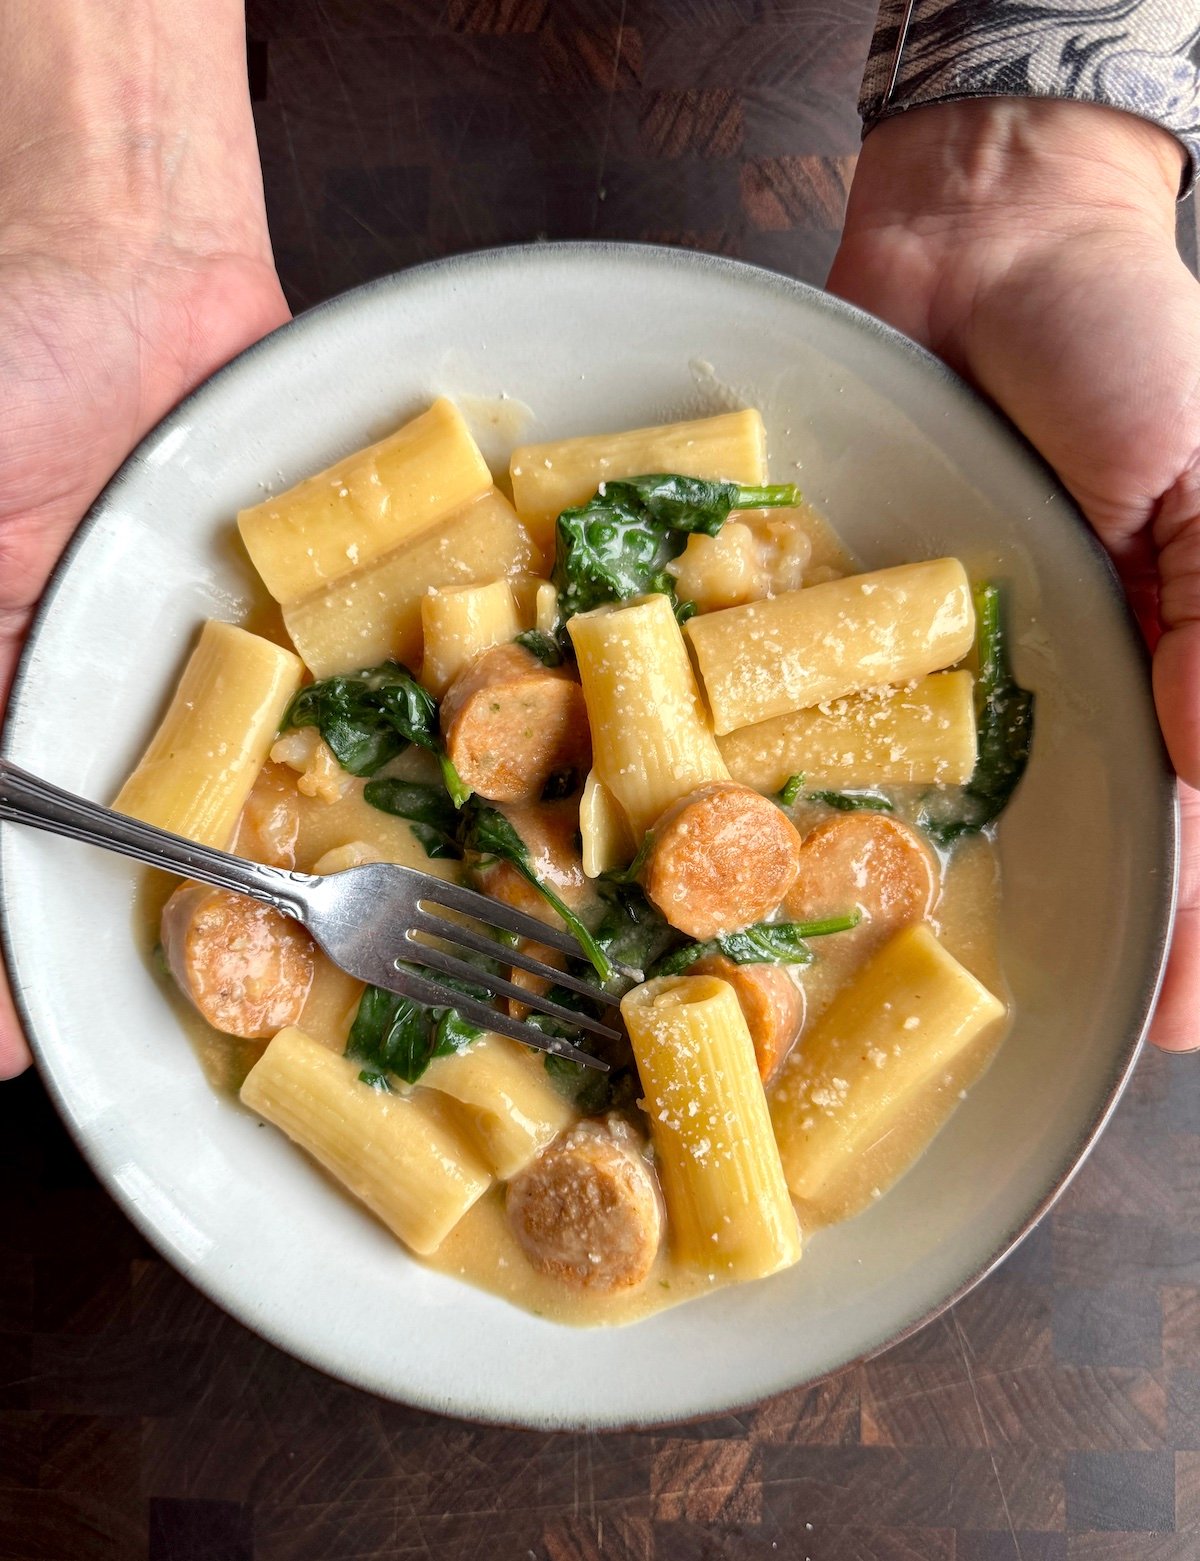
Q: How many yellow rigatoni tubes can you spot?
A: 12